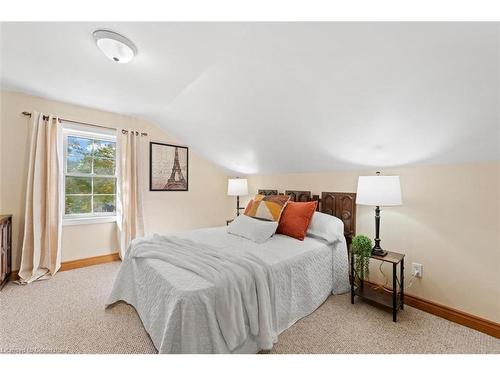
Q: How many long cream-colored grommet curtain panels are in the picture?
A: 2